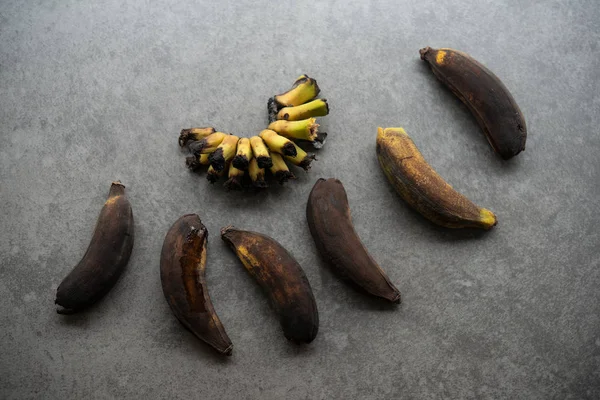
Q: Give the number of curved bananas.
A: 6